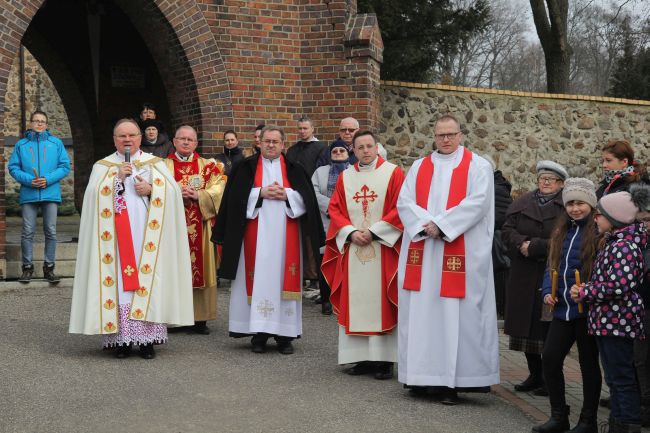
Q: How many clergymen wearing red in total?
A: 5